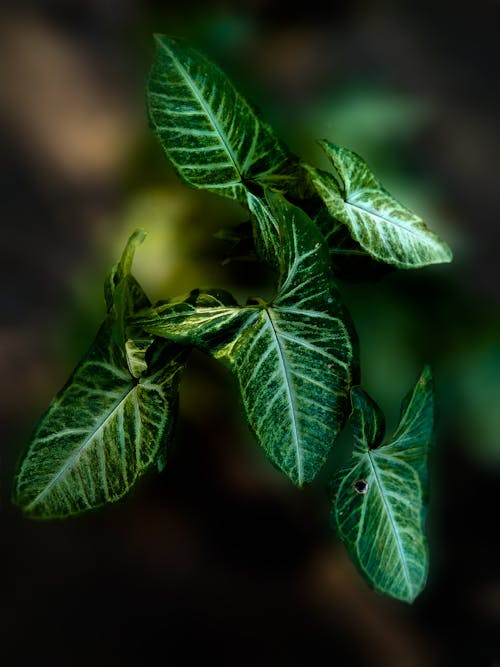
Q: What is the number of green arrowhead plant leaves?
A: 5